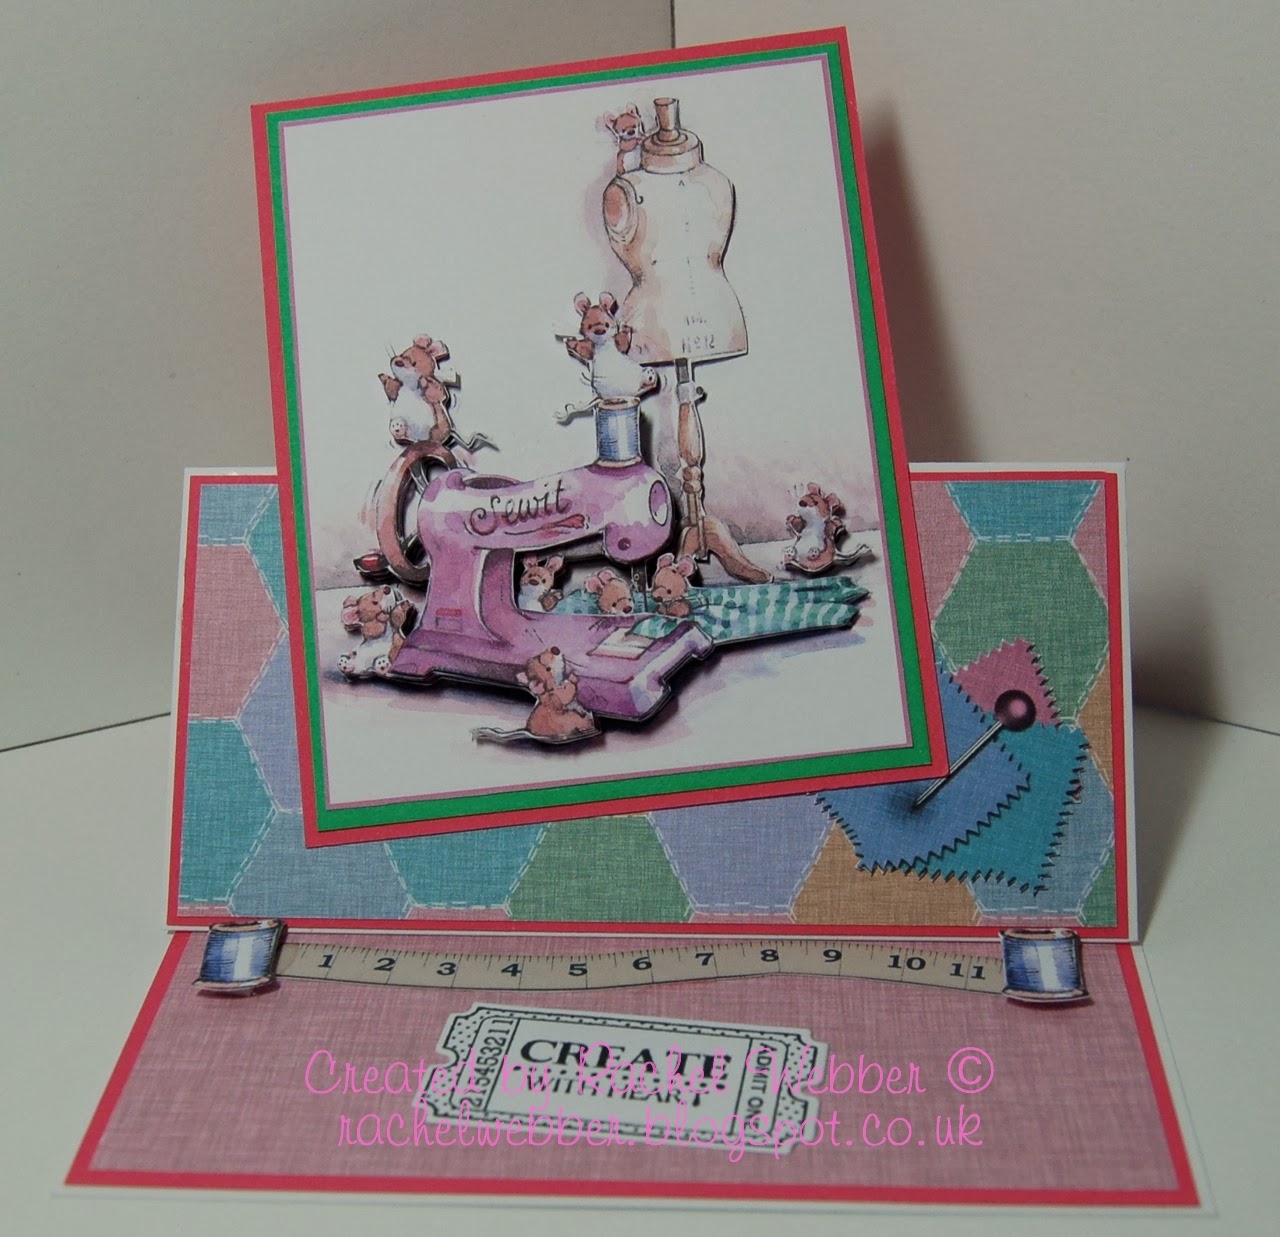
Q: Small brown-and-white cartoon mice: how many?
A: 9